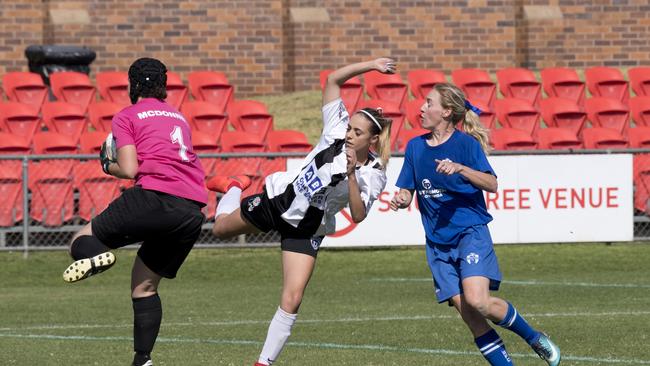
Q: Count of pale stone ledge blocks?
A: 3